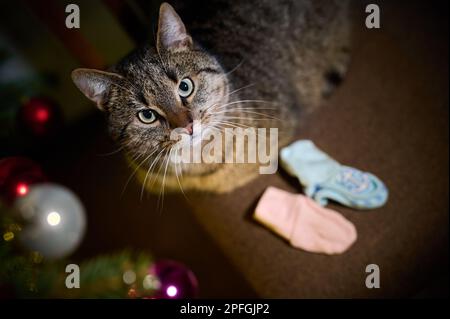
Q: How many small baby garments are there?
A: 2